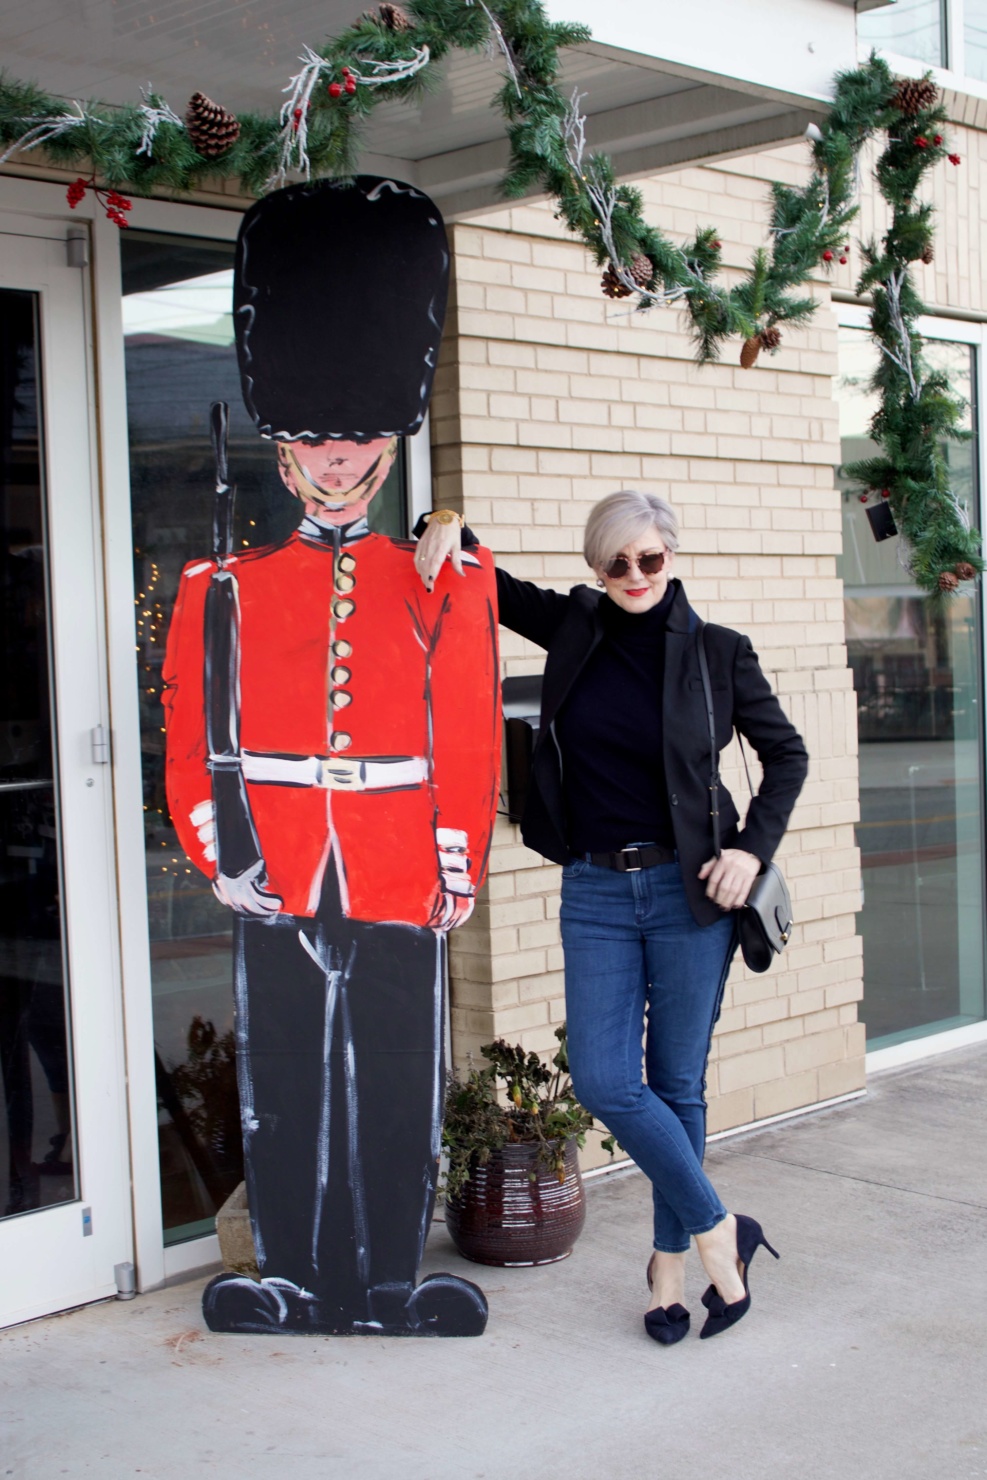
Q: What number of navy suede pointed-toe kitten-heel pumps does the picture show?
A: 2